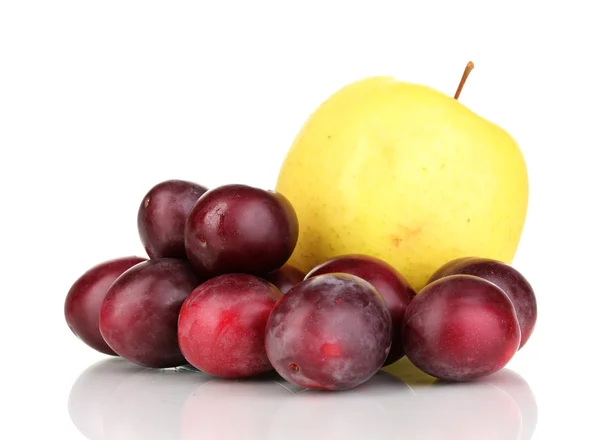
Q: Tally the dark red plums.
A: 10